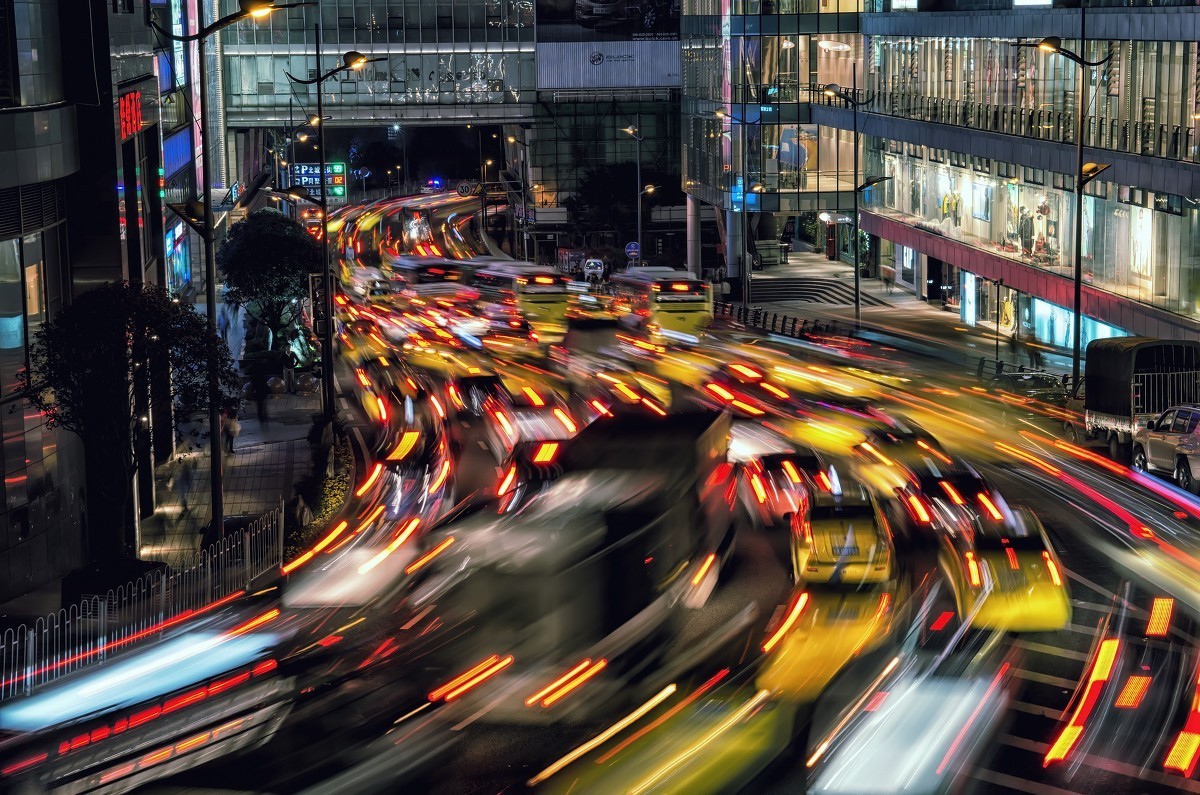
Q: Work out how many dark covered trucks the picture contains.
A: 1